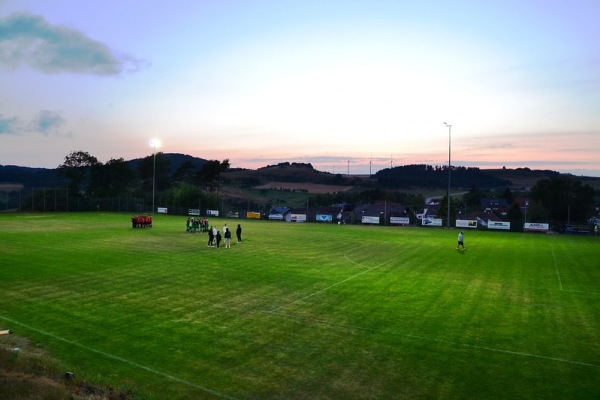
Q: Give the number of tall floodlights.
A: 2